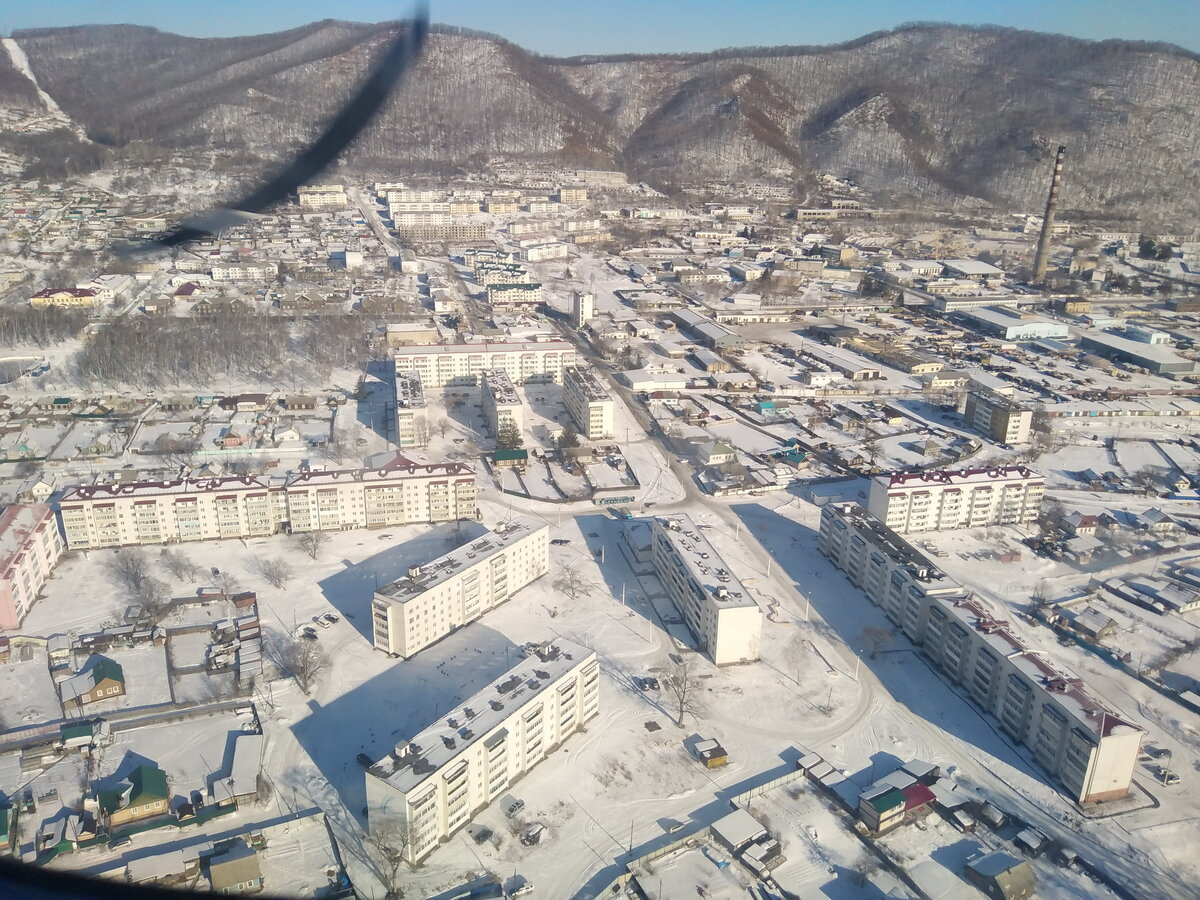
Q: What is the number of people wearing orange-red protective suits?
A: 0